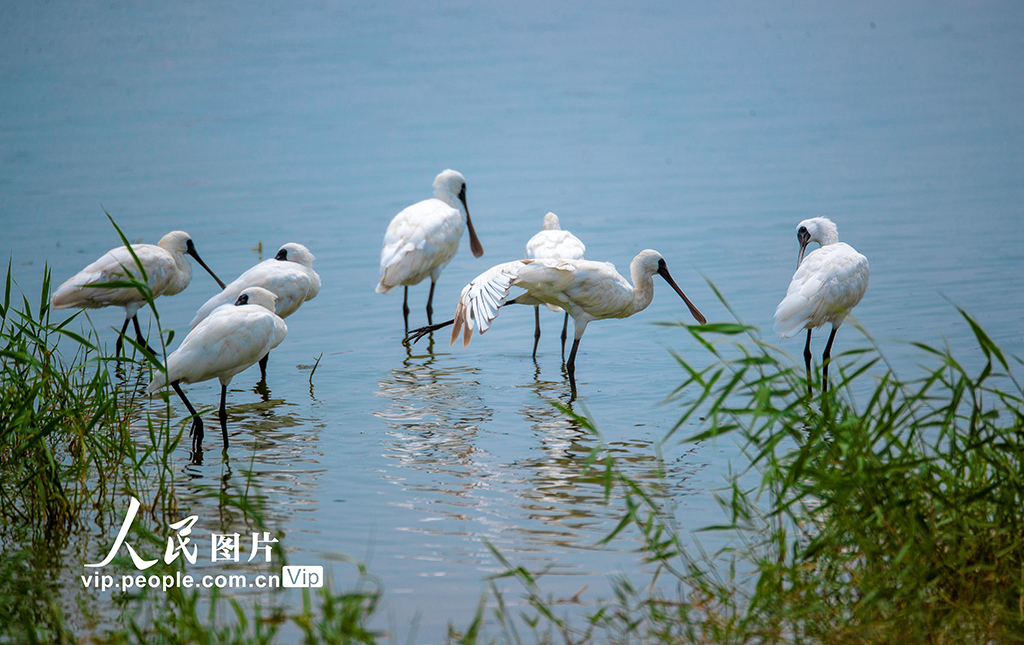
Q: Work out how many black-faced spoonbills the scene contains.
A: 7